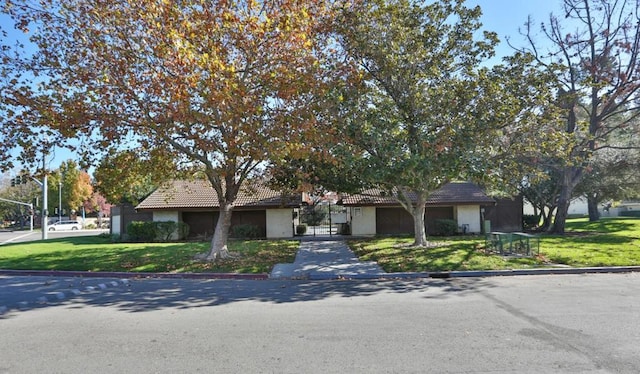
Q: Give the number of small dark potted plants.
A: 2